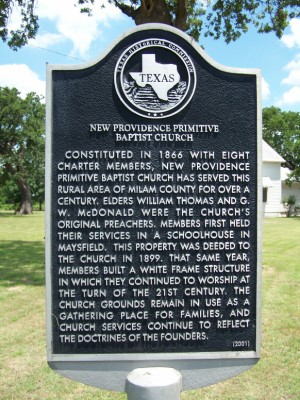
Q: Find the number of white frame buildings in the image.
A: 1